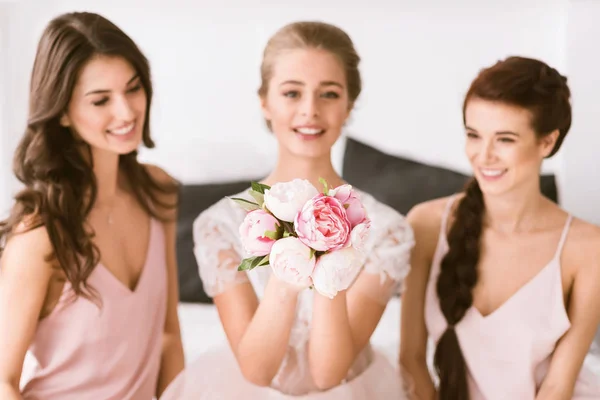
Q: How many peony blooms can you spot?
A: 7